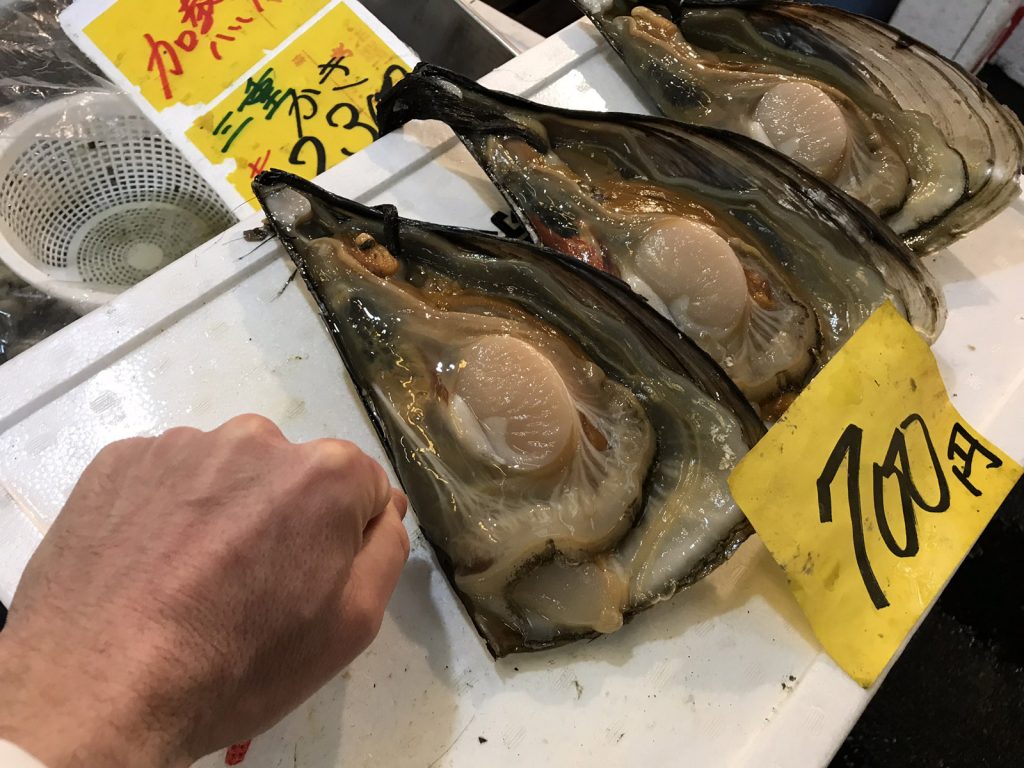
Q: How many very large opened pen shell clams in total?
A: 3